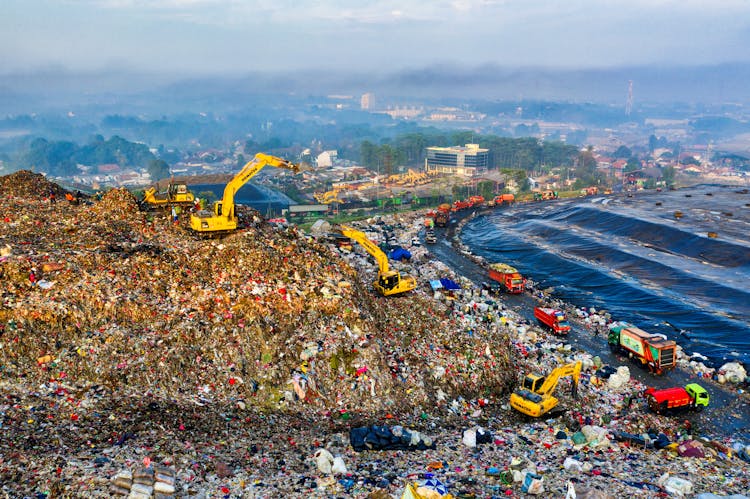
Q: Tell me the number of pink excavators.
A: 0